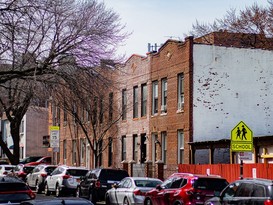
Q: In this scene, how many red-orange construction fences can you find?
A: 1